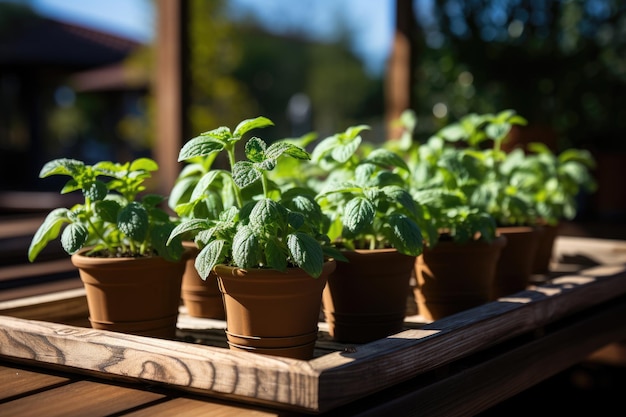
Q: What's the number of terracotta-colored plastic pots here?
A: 7